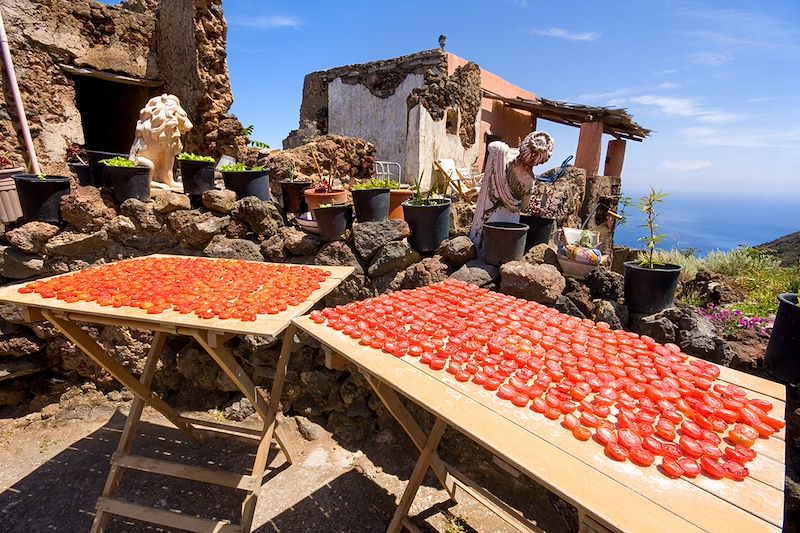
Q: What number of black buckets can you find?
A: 14